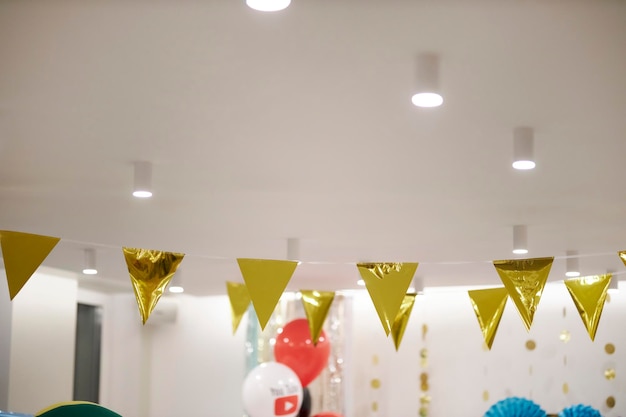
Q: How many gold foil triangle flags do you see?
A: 11